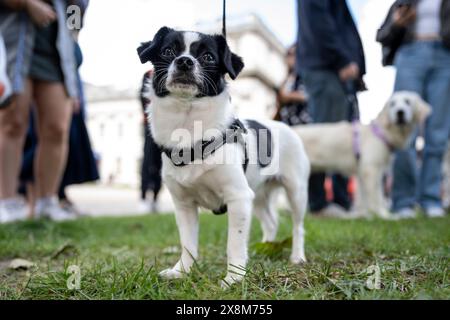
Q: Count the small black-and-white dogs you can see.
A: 1